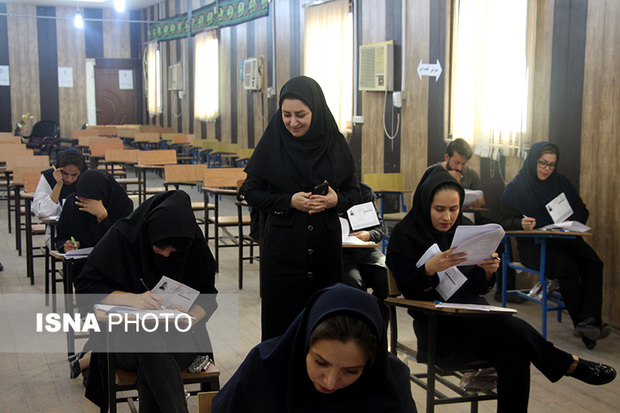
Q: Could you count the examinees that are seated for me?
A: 8